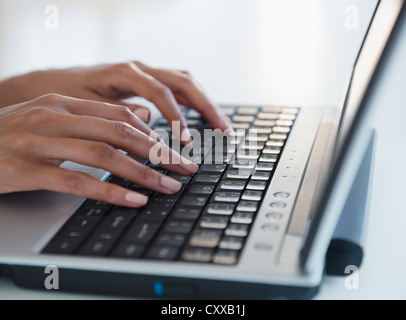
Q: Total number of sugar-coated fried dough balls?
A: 0